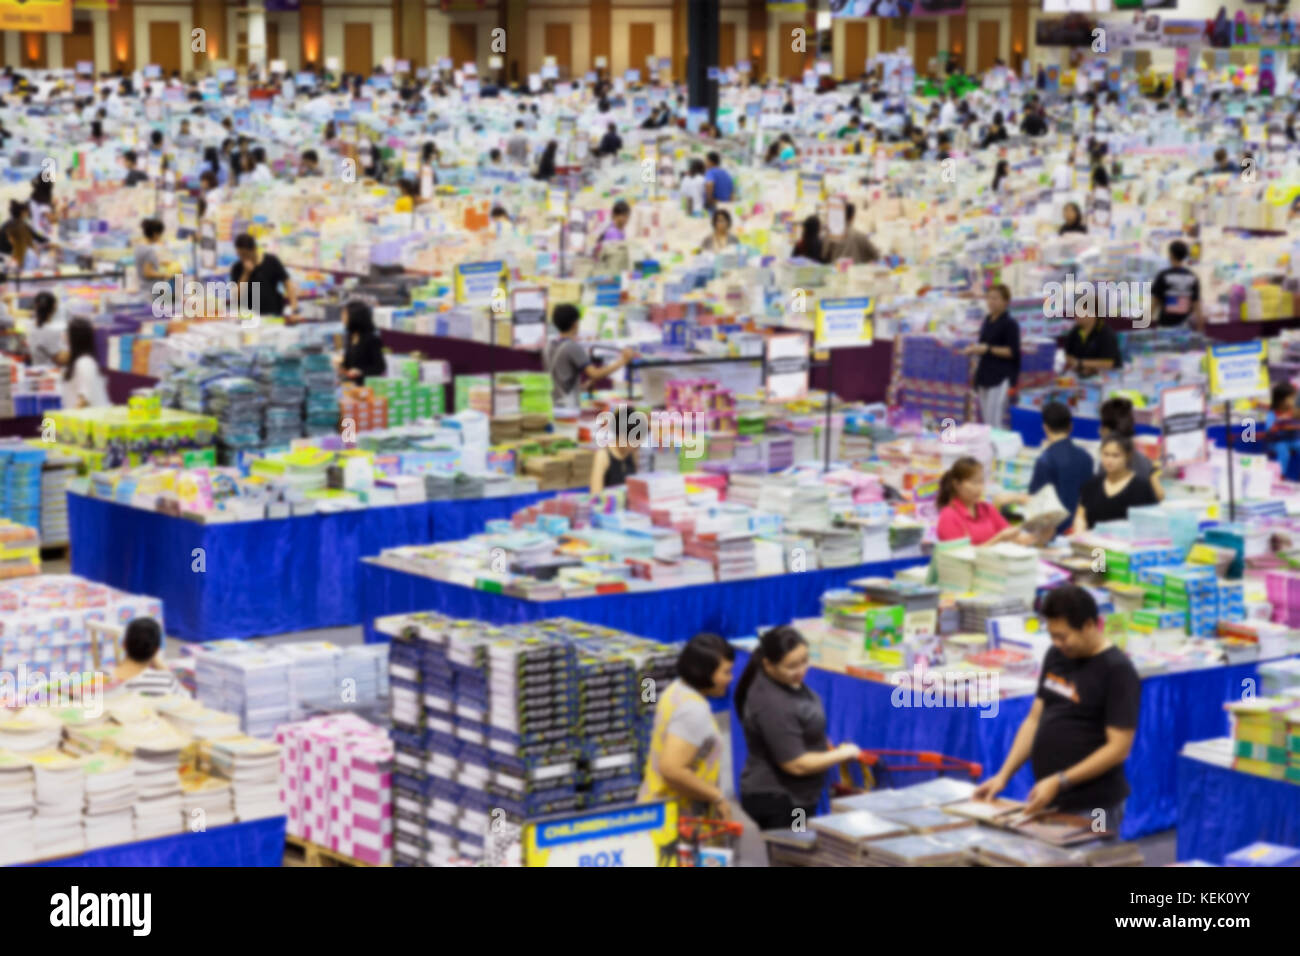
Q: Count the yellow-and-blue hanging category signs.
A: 4